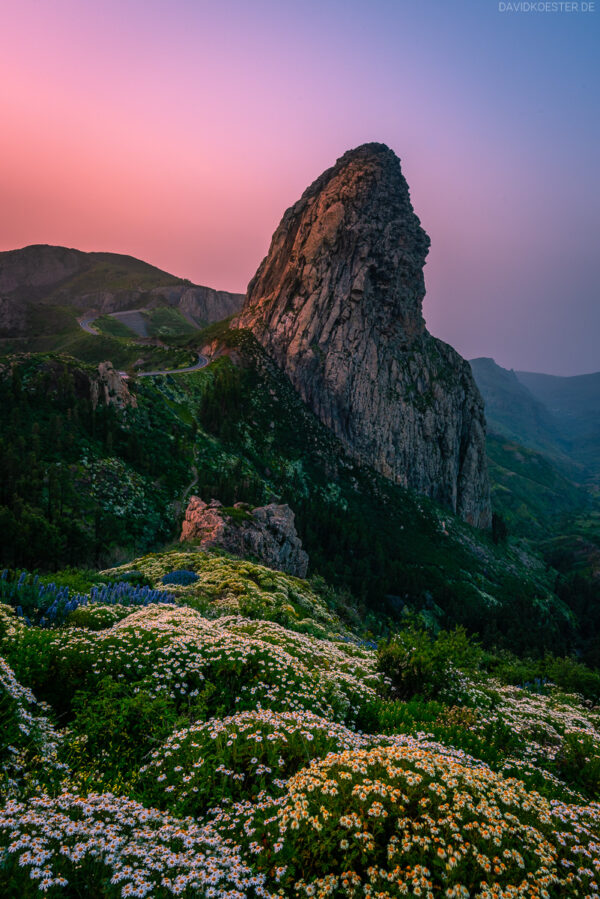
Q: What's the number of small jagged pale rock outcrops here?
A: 2